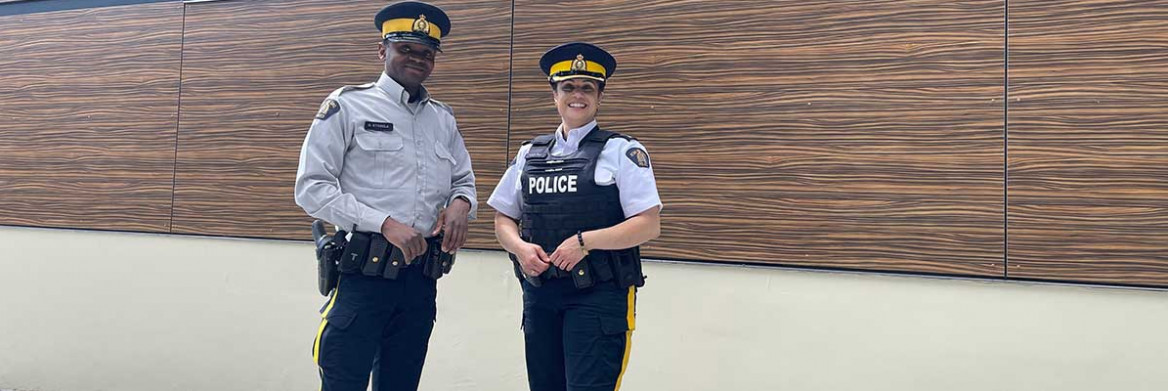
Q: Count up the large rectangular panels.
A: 4